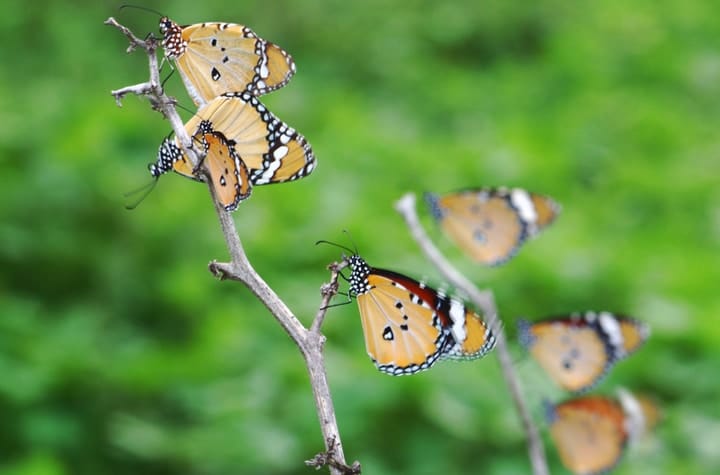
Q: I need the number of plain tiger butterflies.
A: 7